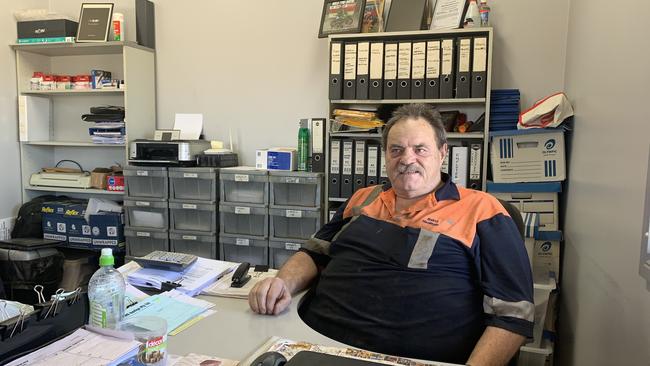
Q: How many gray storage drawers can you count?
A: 12